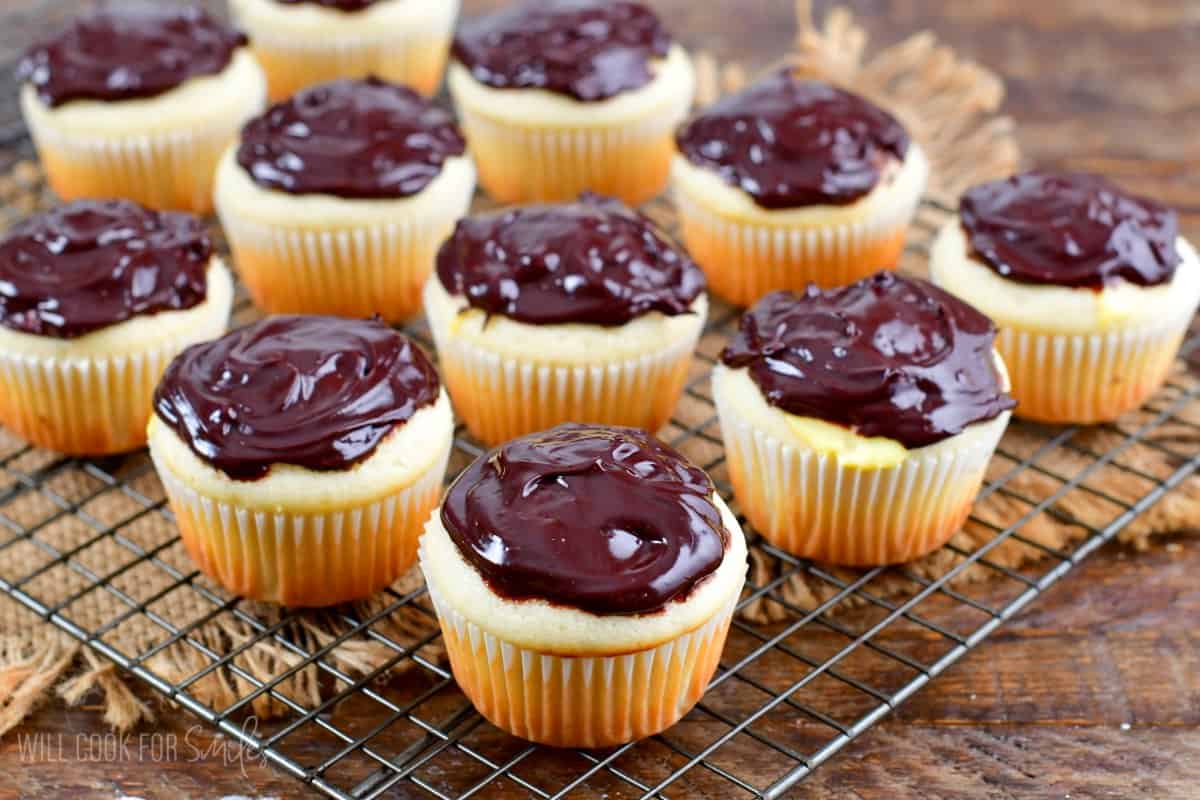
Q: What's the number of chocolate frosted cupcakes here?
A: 11